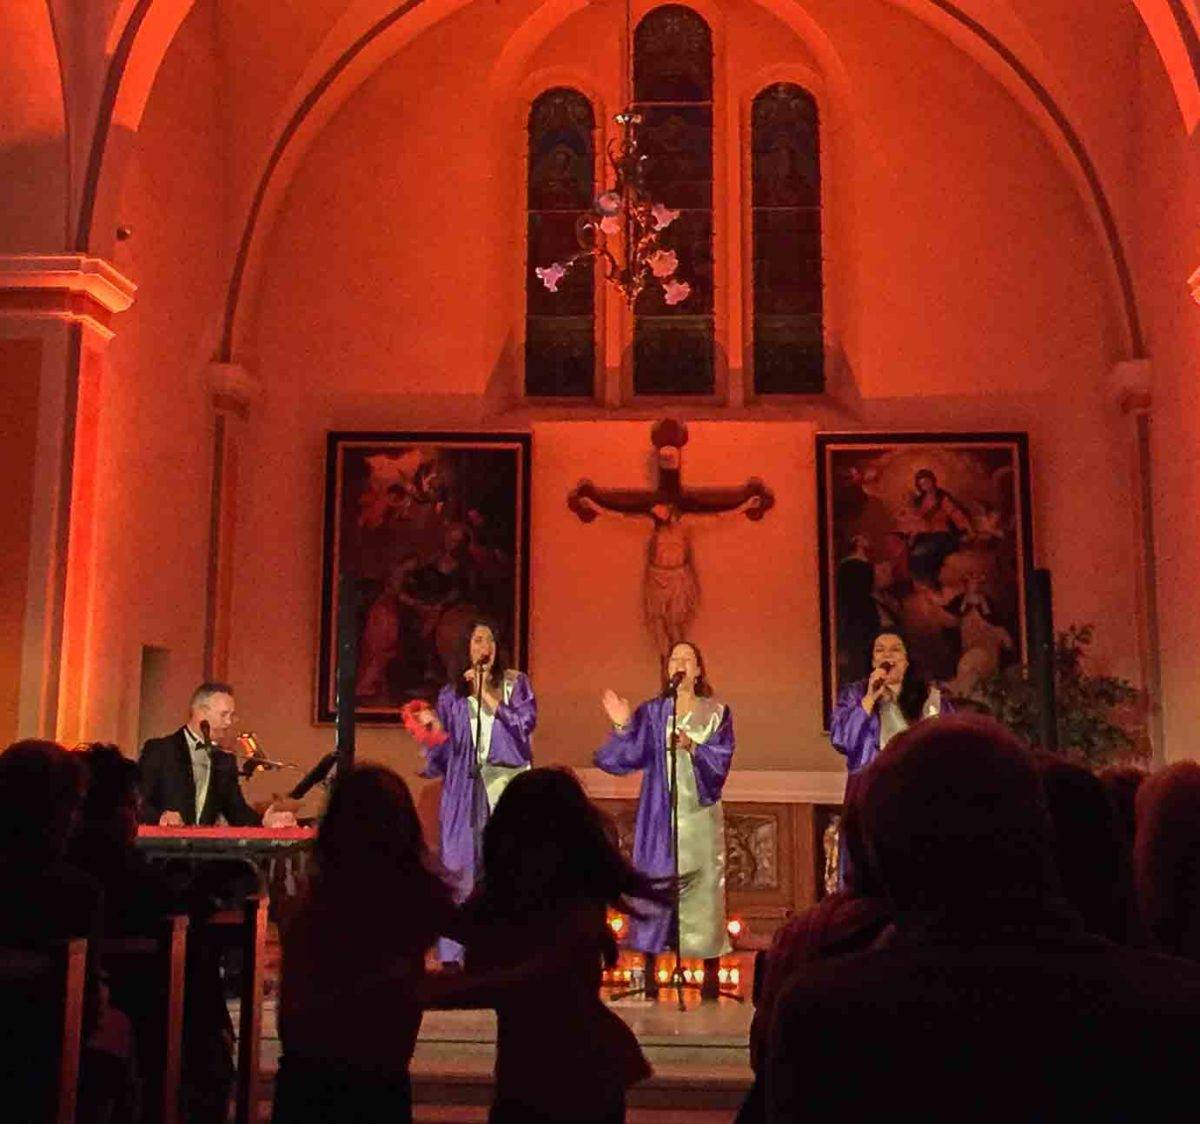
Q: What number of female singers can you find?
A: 3